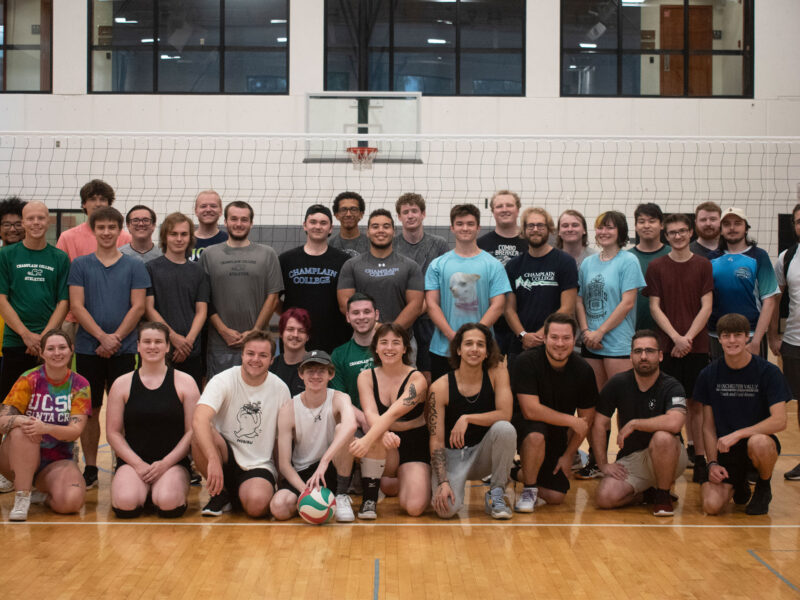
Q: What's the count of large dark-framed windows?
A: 4